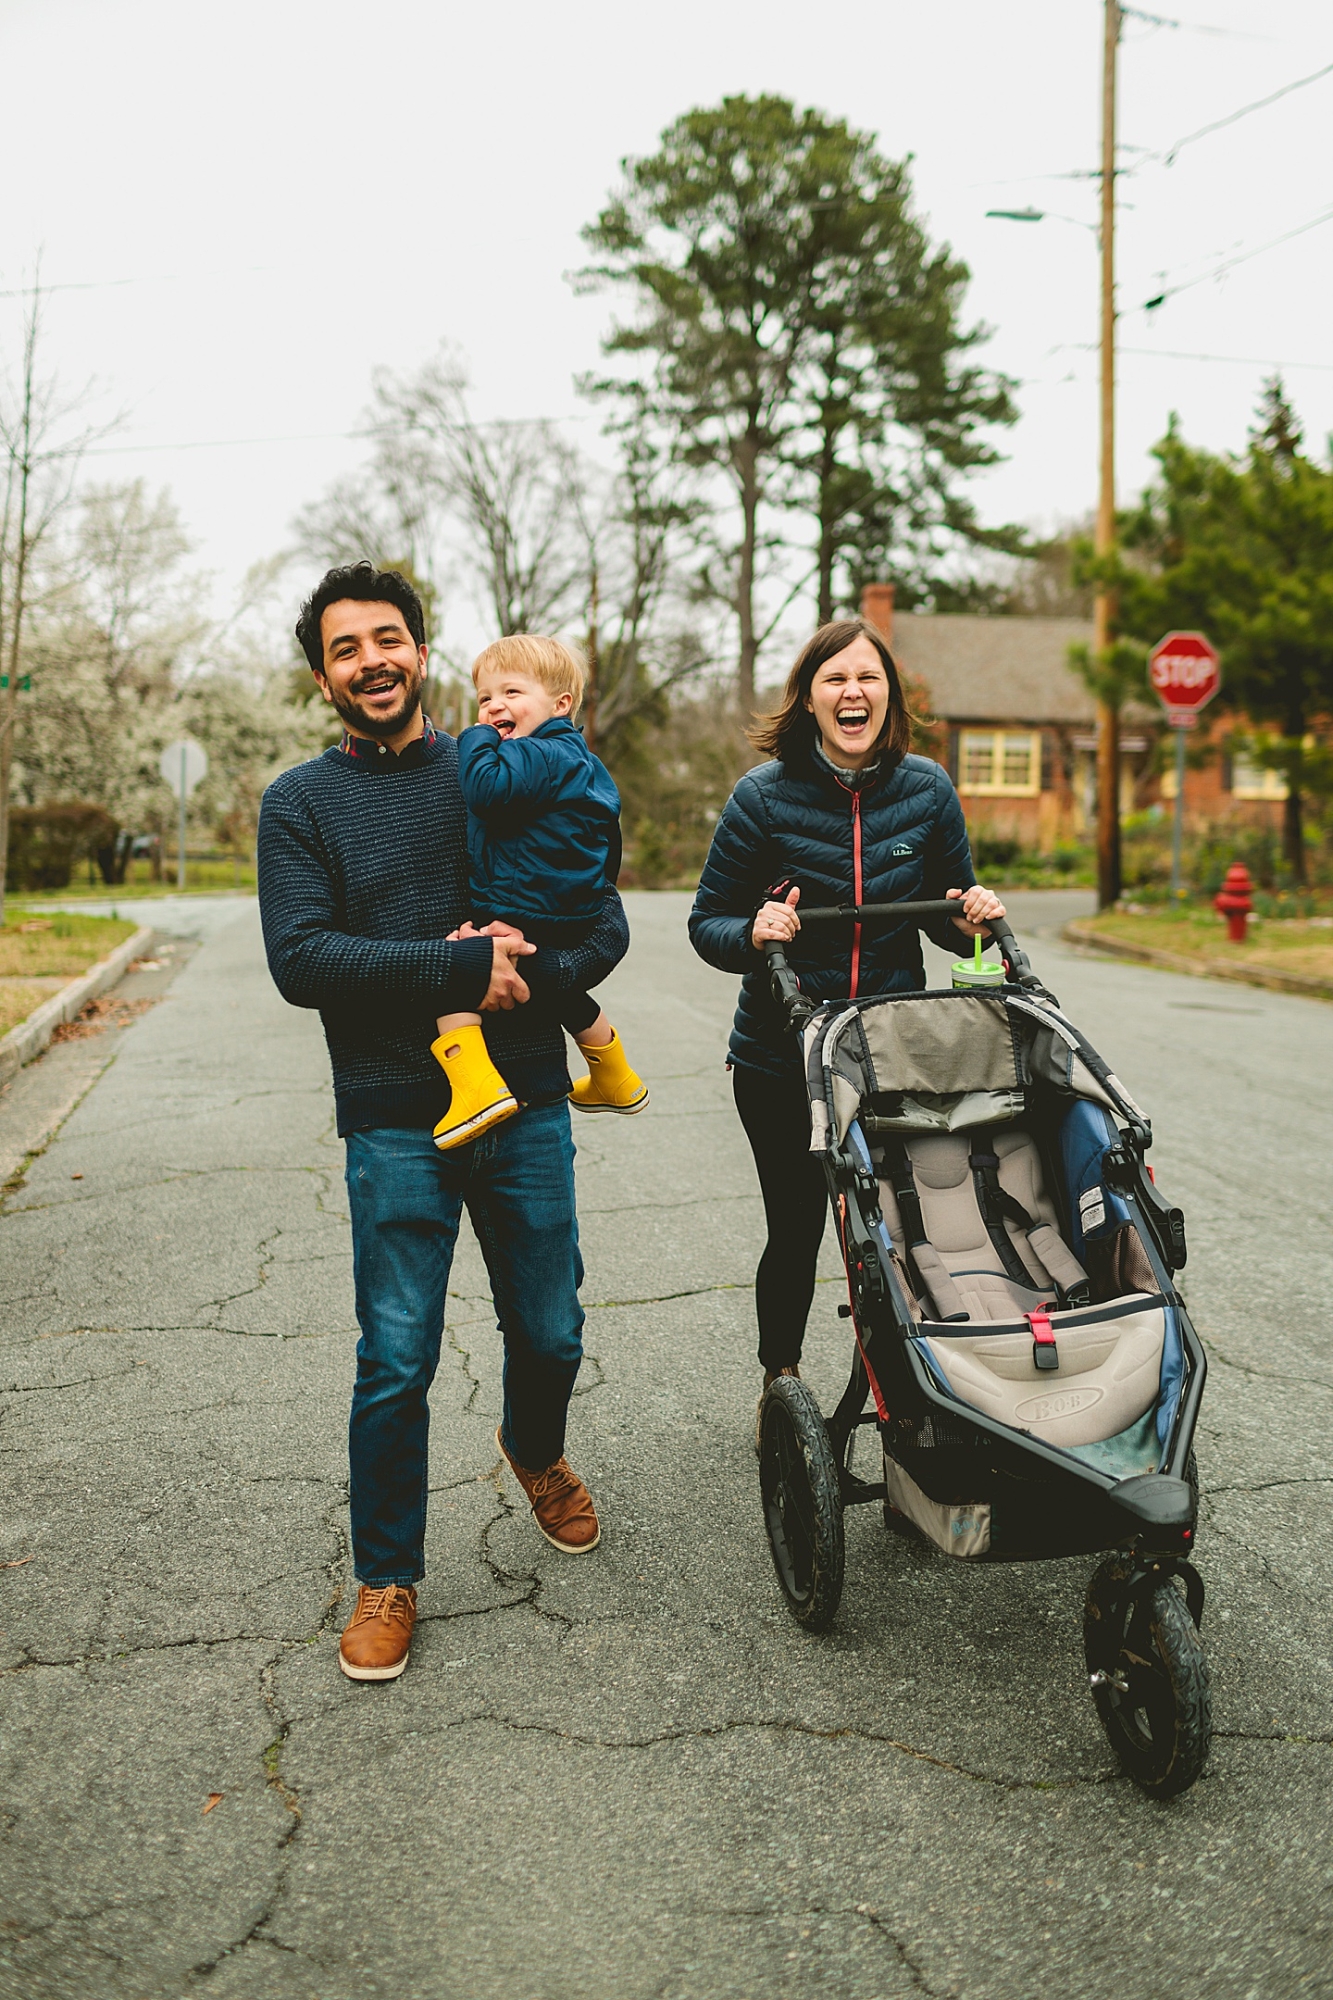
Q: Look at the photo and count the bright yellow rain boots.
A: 2